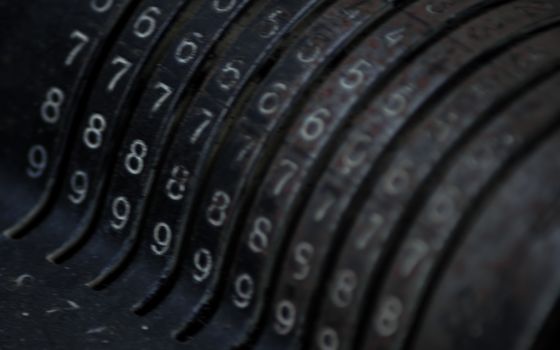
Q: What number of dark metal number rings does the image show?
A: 9